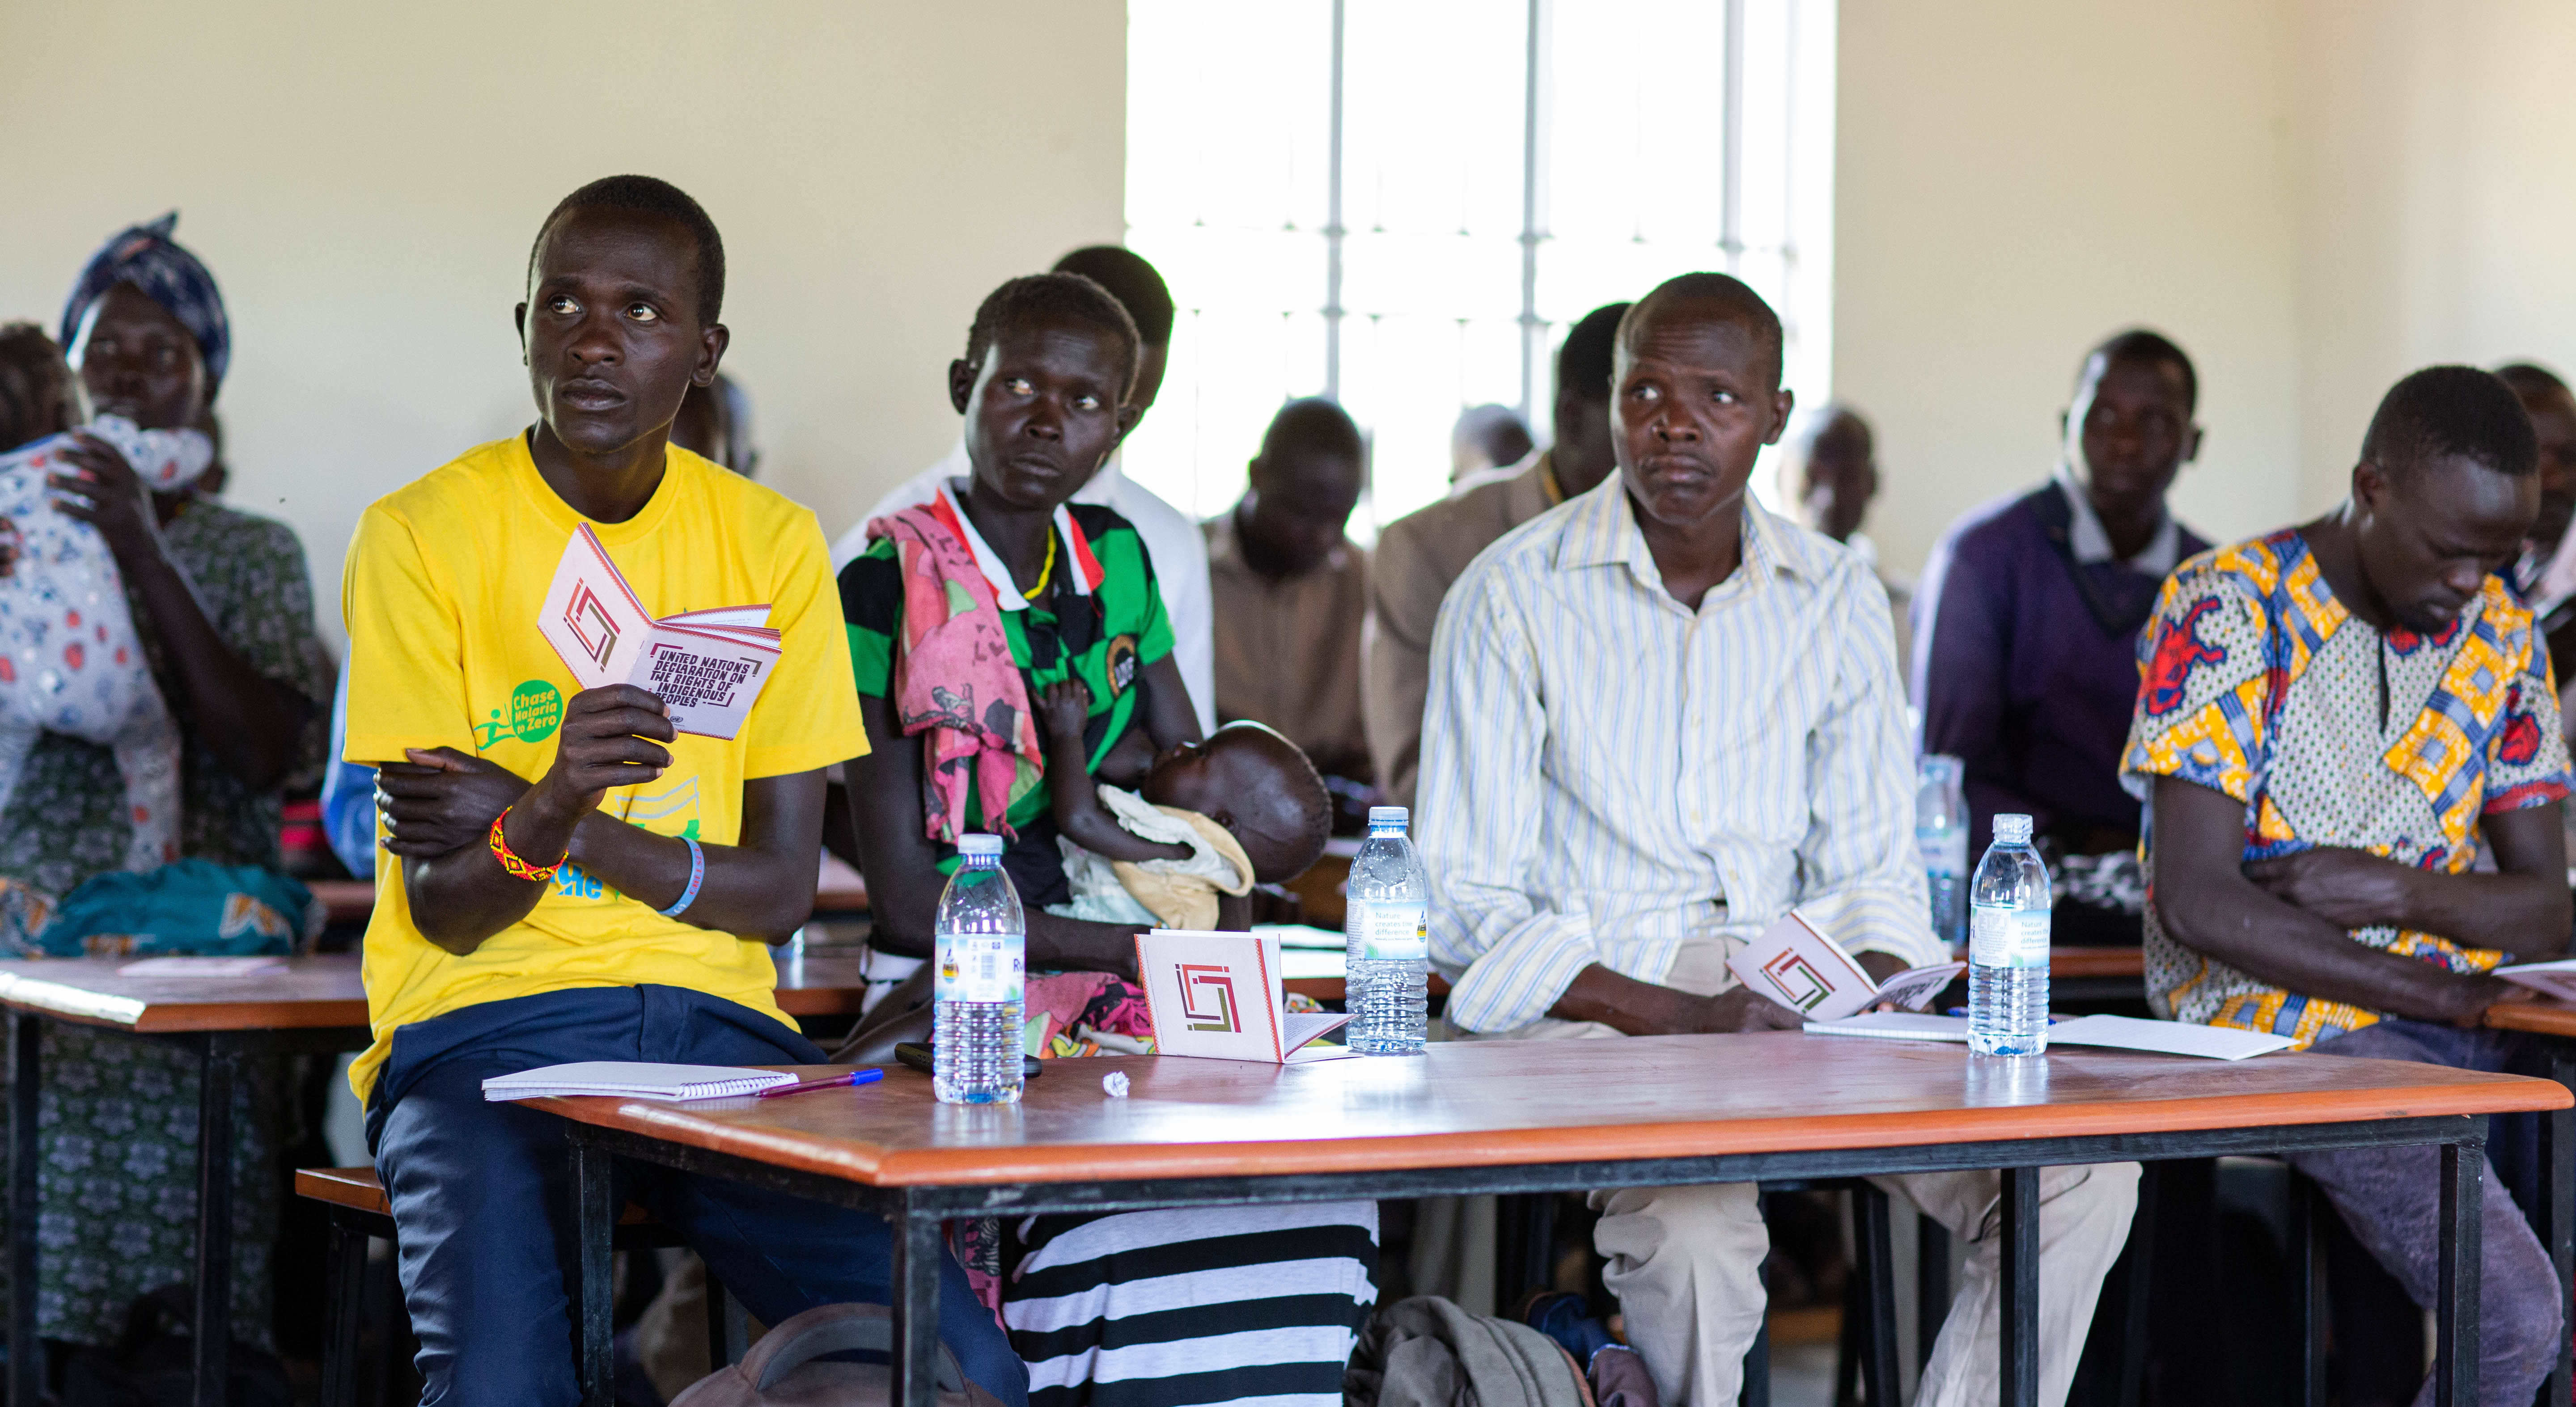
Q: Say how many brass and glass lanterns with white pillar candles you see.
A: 0